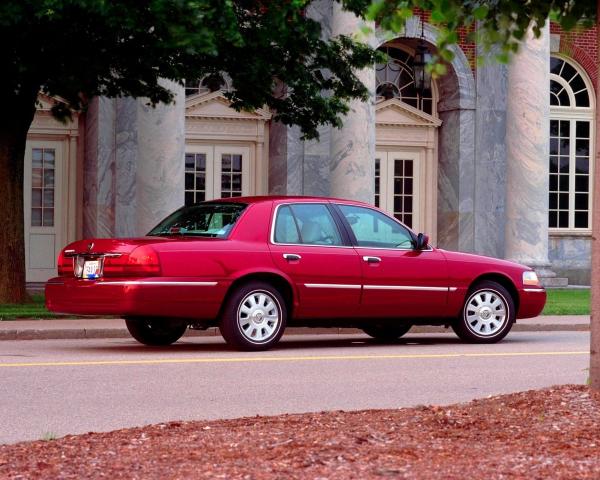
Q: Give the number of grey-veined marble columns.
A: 3